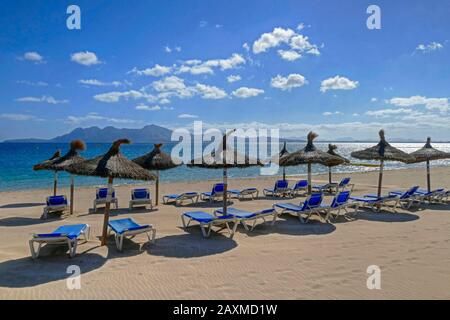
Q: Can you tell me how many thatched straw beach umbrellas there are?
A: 10